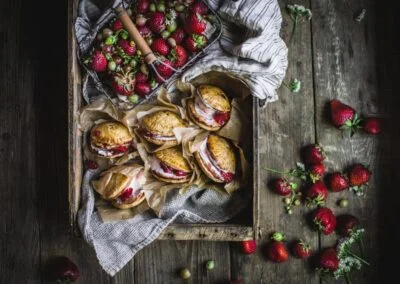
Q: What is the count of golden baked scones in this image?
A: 6